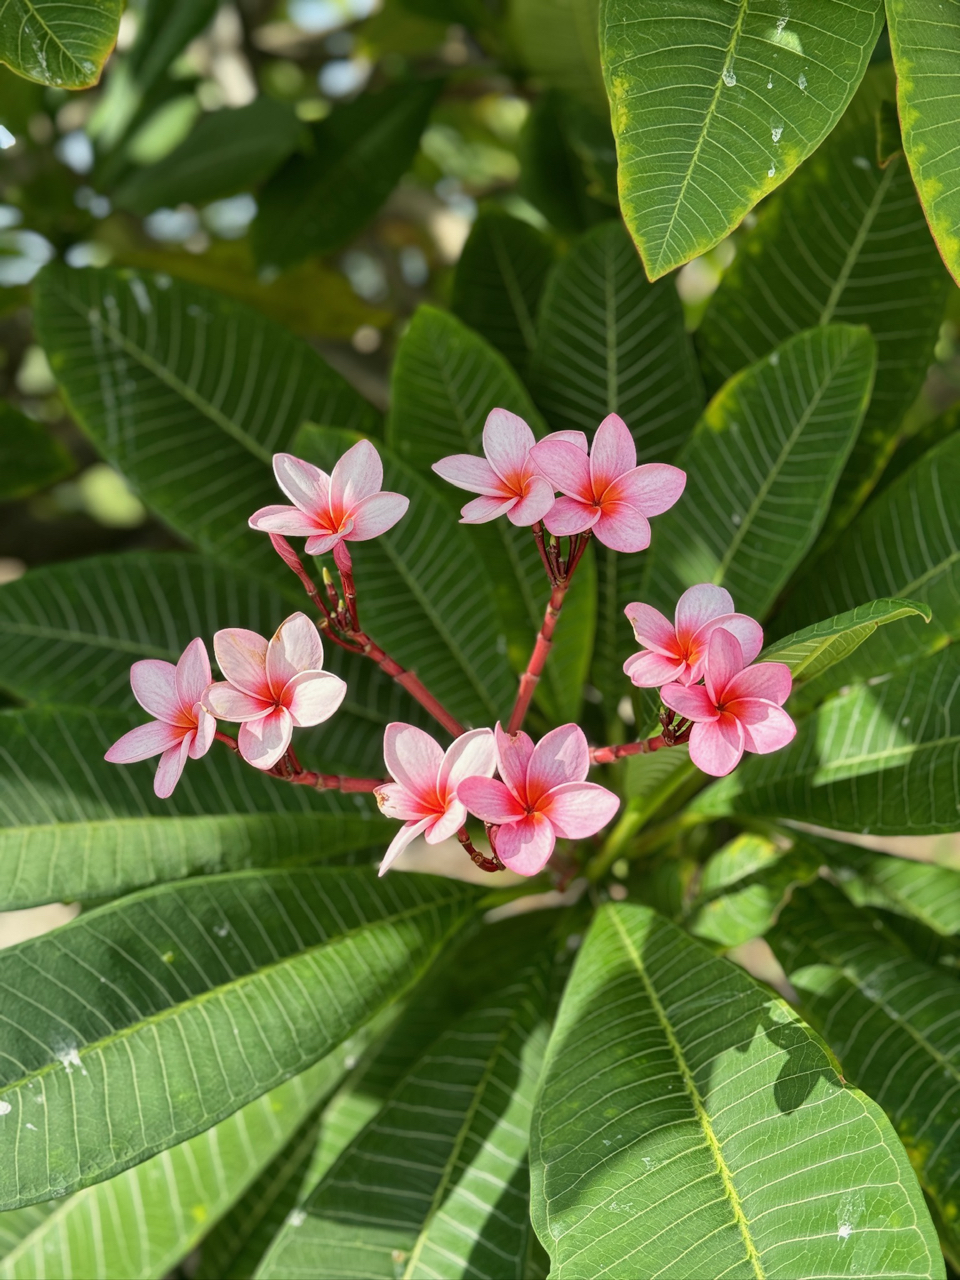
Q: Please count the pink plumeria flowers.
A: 9